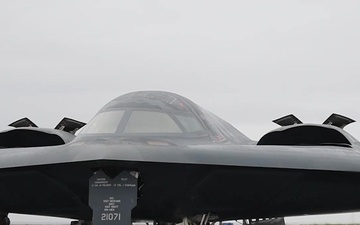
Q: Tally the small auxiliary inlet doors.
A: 4